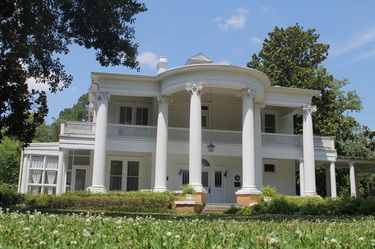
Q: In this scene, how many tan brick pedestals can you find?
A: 2